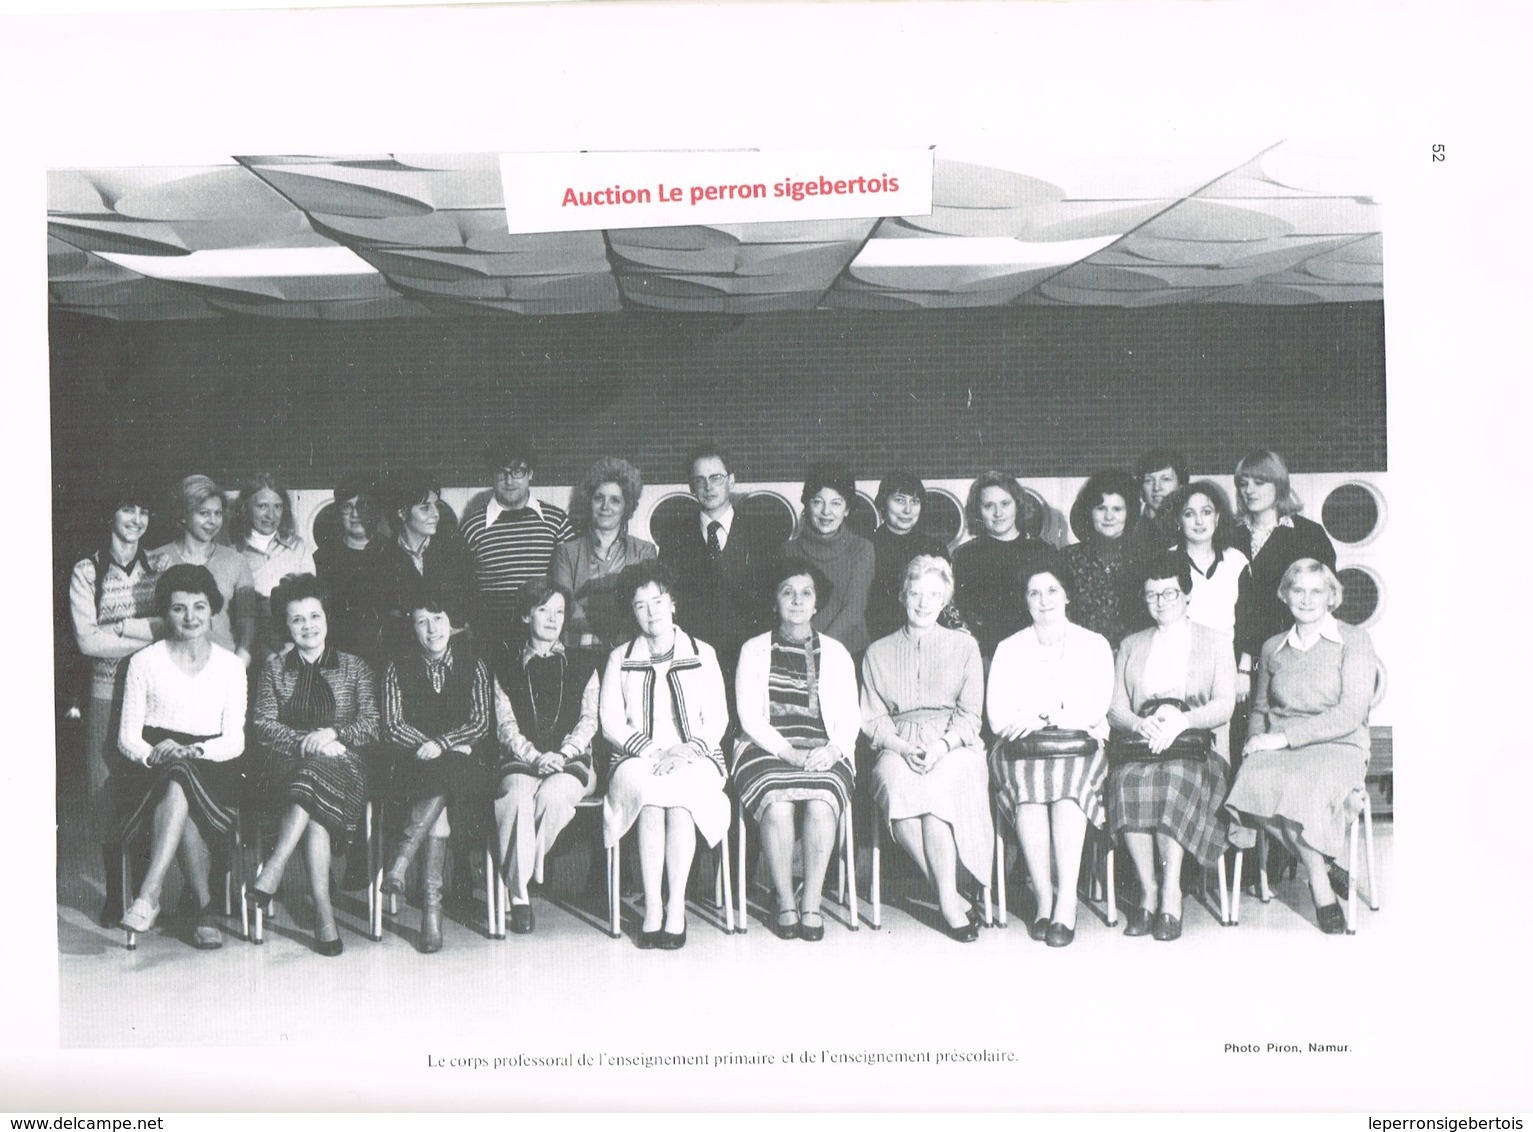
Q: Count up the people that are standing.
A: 15